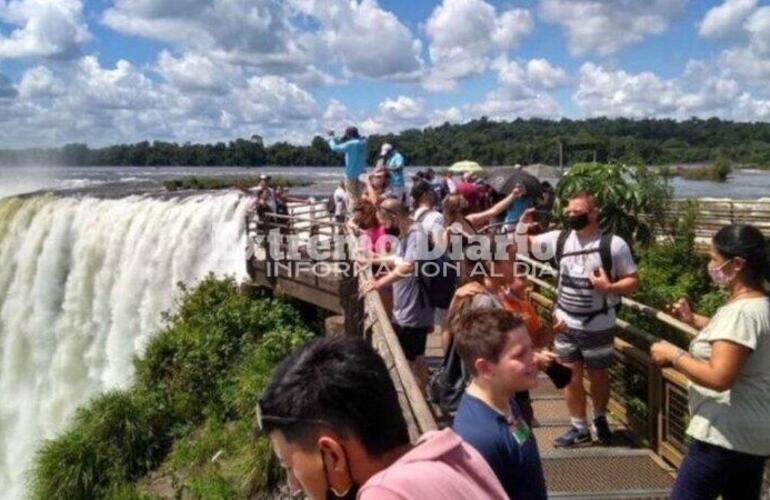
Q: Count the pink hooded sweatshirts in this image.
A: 1